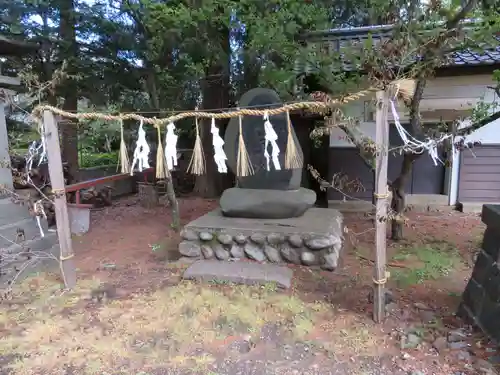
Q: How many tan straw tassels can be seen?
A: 5